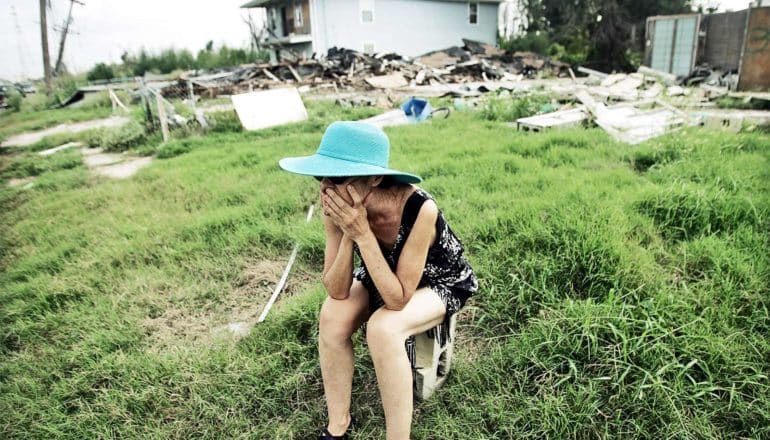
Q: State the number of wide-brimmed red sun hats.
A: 0